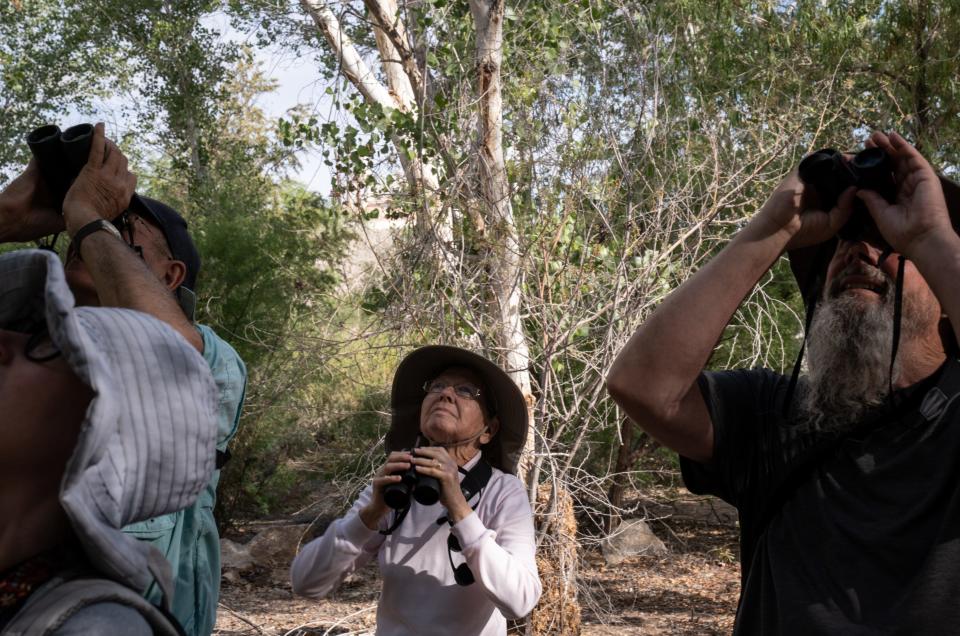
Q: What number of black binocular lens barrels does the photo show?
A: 6